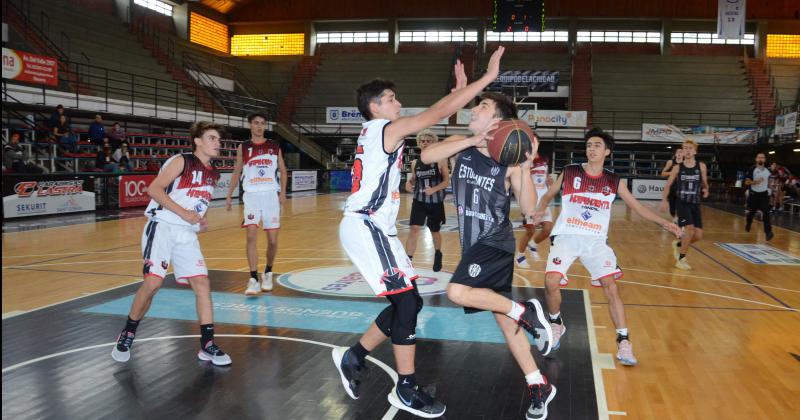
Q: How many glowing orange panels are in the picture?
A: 3